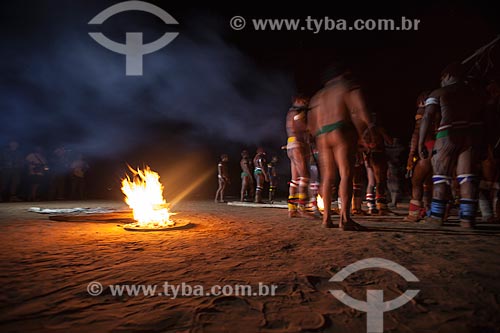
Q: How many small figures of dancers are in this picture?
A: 4